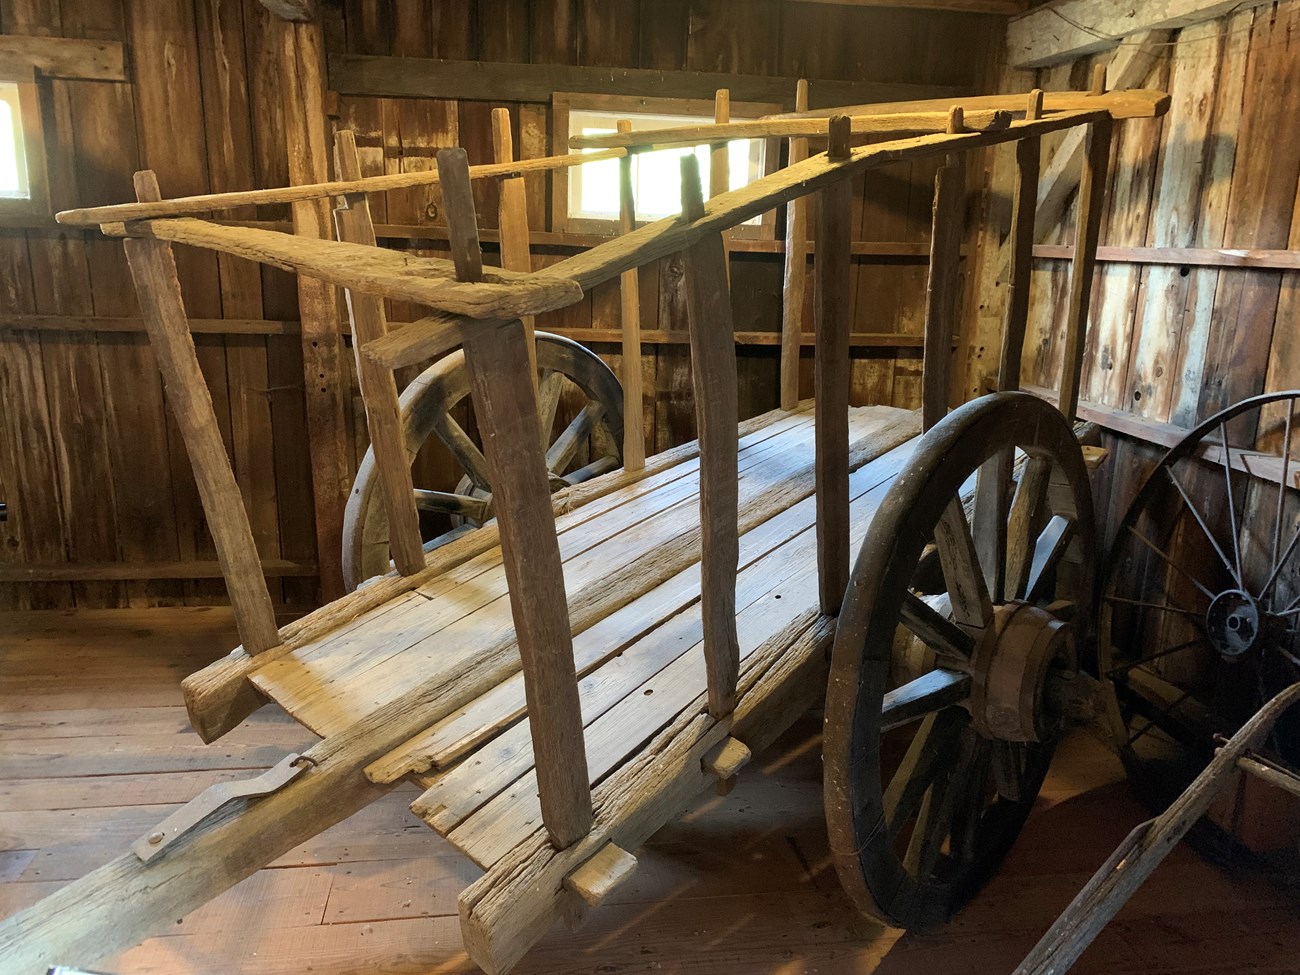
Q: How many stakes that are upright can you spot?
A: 12